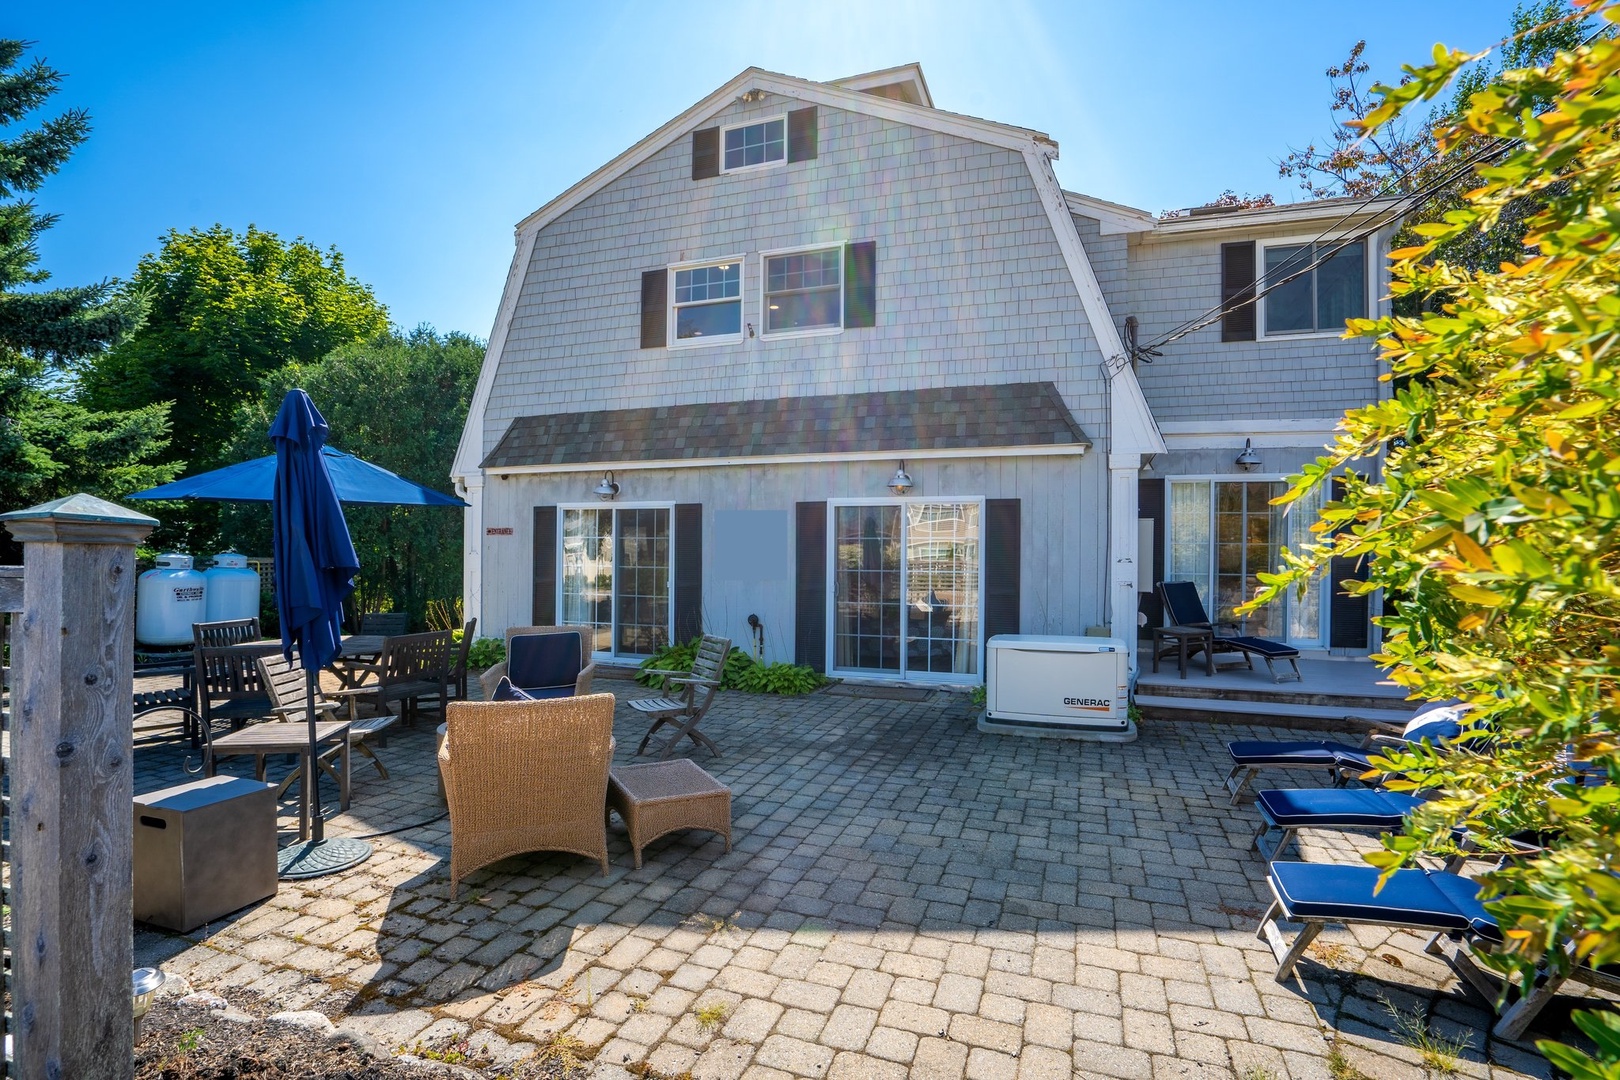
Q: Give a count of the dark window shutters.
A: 11